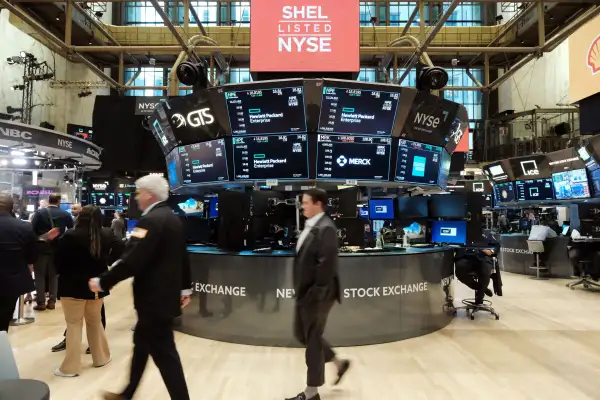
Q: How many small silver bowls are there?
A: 0